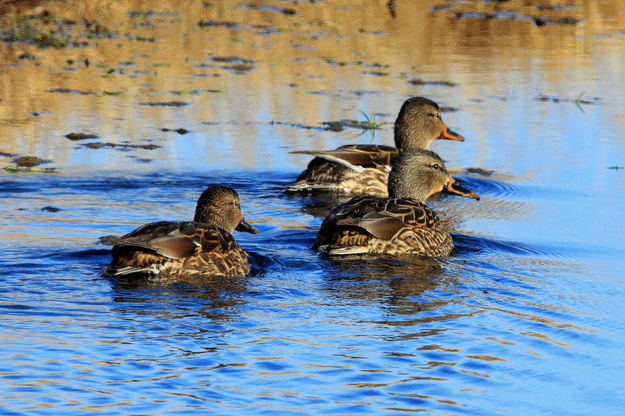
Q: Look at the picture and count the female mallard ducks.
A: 3